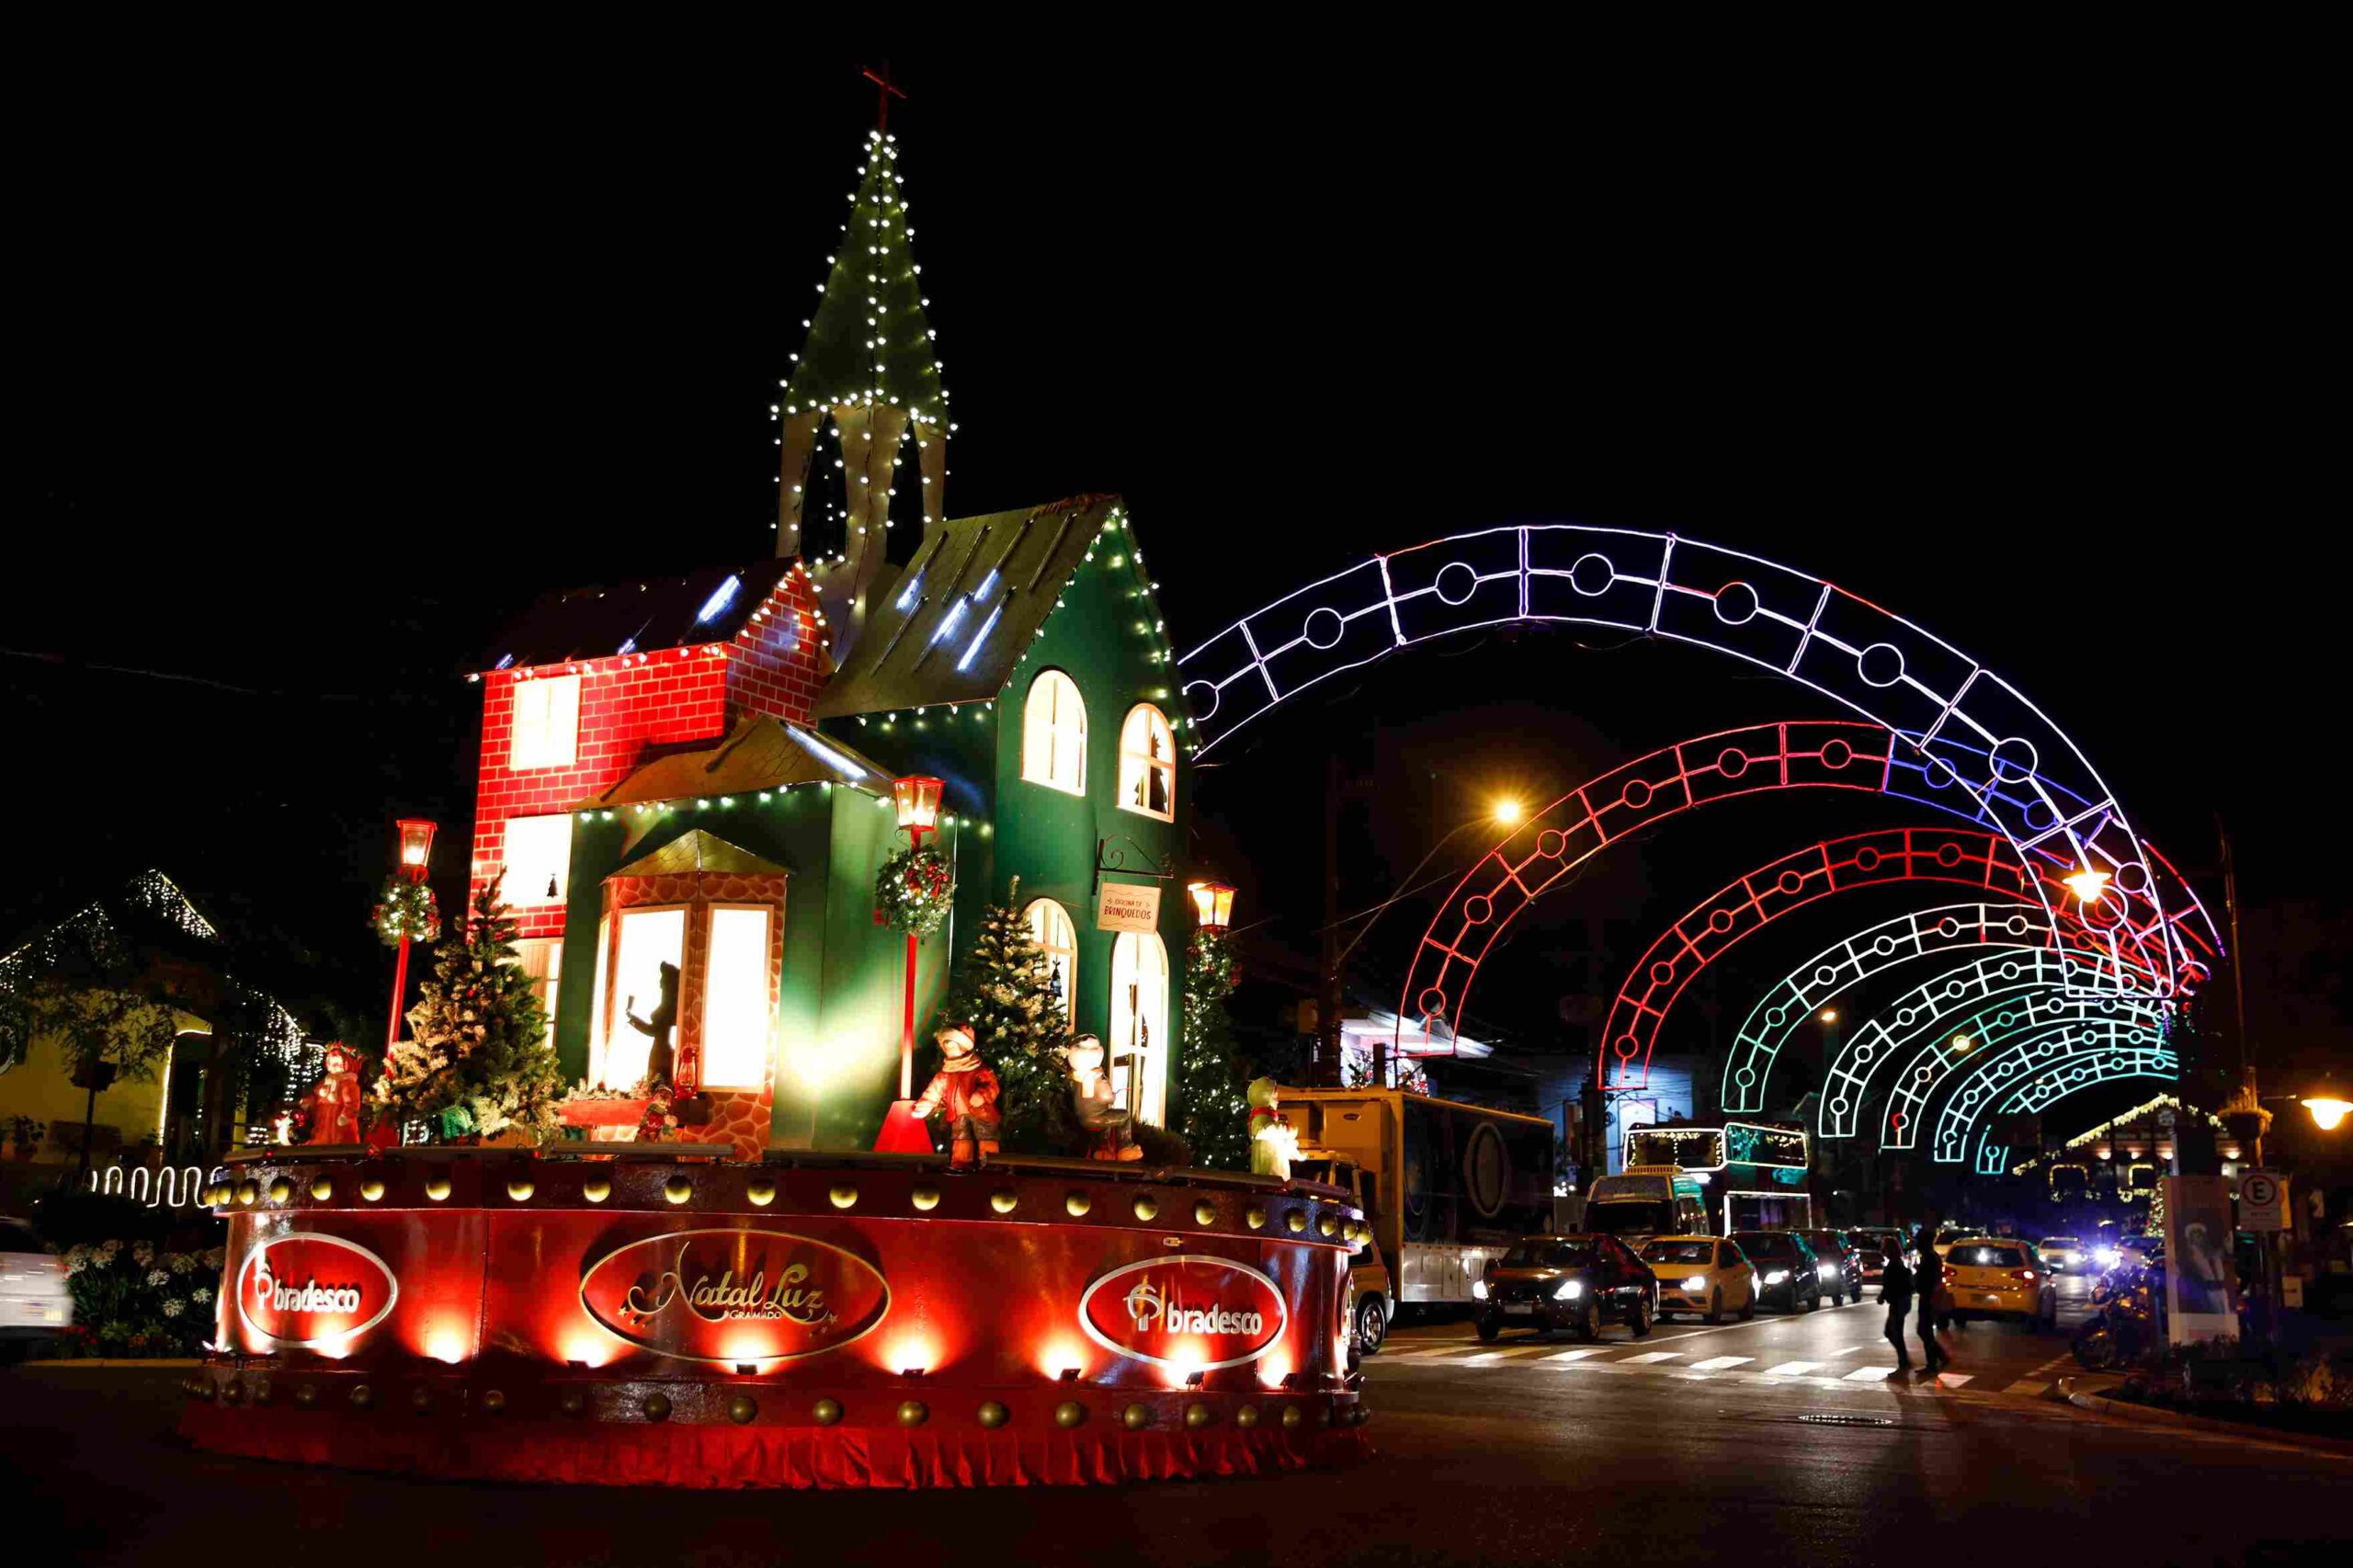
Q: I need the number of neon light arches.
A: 8